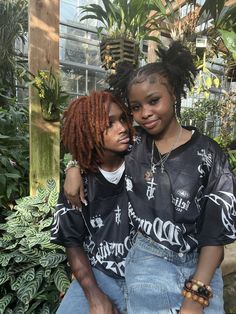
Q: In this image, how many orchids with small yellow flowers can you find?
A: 1